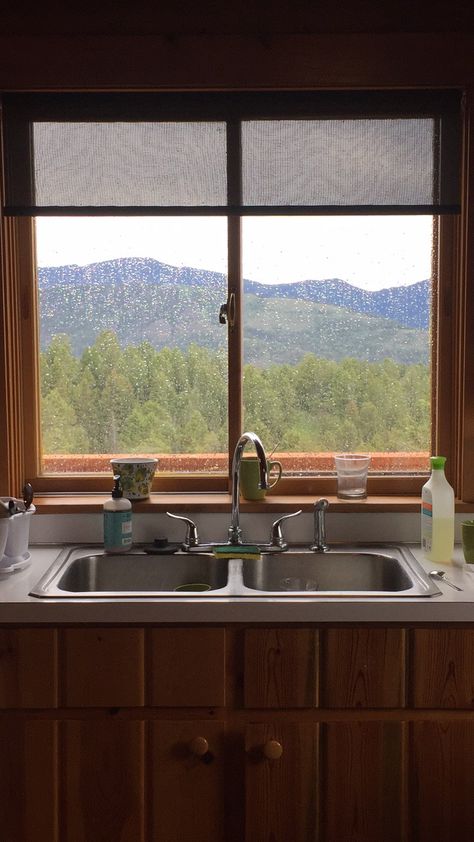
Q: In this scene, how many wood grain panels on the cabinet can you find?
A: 12